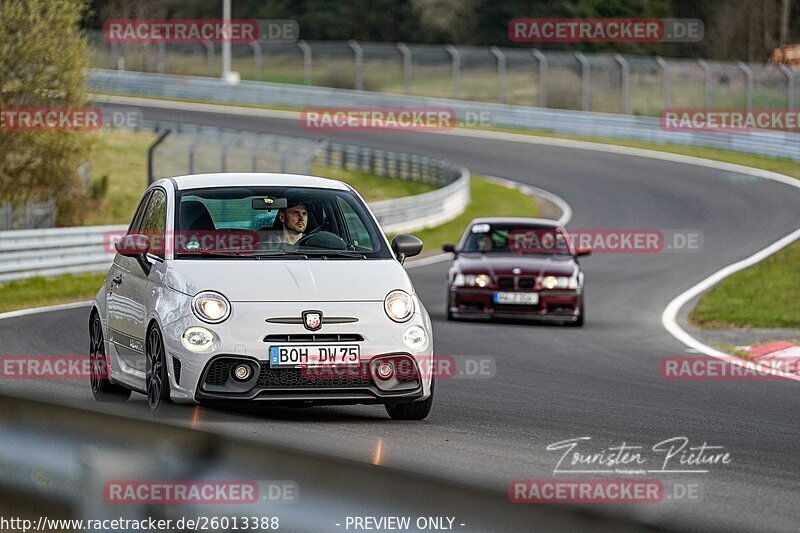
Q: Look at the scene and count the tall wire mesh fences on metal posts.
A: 2